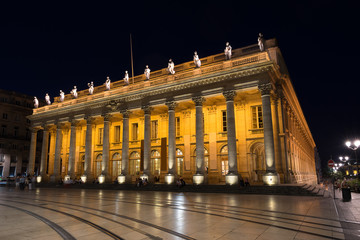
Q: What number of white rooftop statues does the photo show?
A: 12